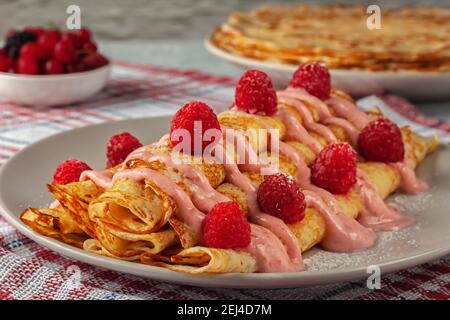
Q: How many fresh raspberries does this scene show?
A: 9